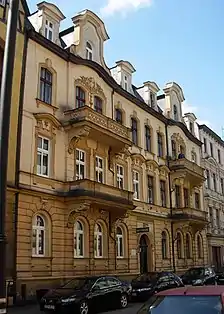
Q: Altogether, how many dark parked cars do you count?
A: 3